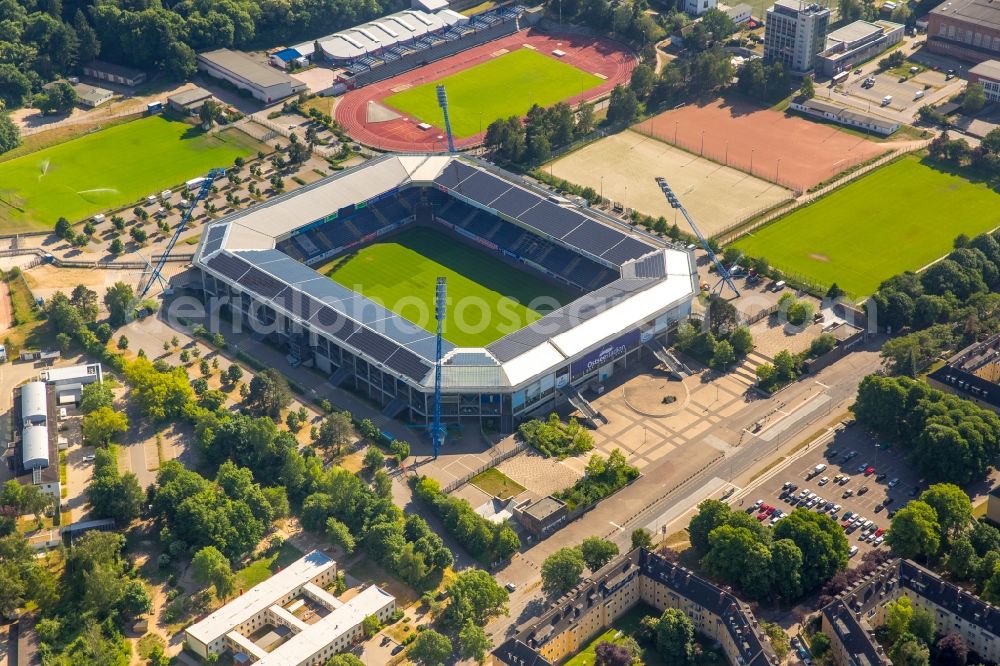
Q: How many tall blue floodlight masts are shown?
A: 4